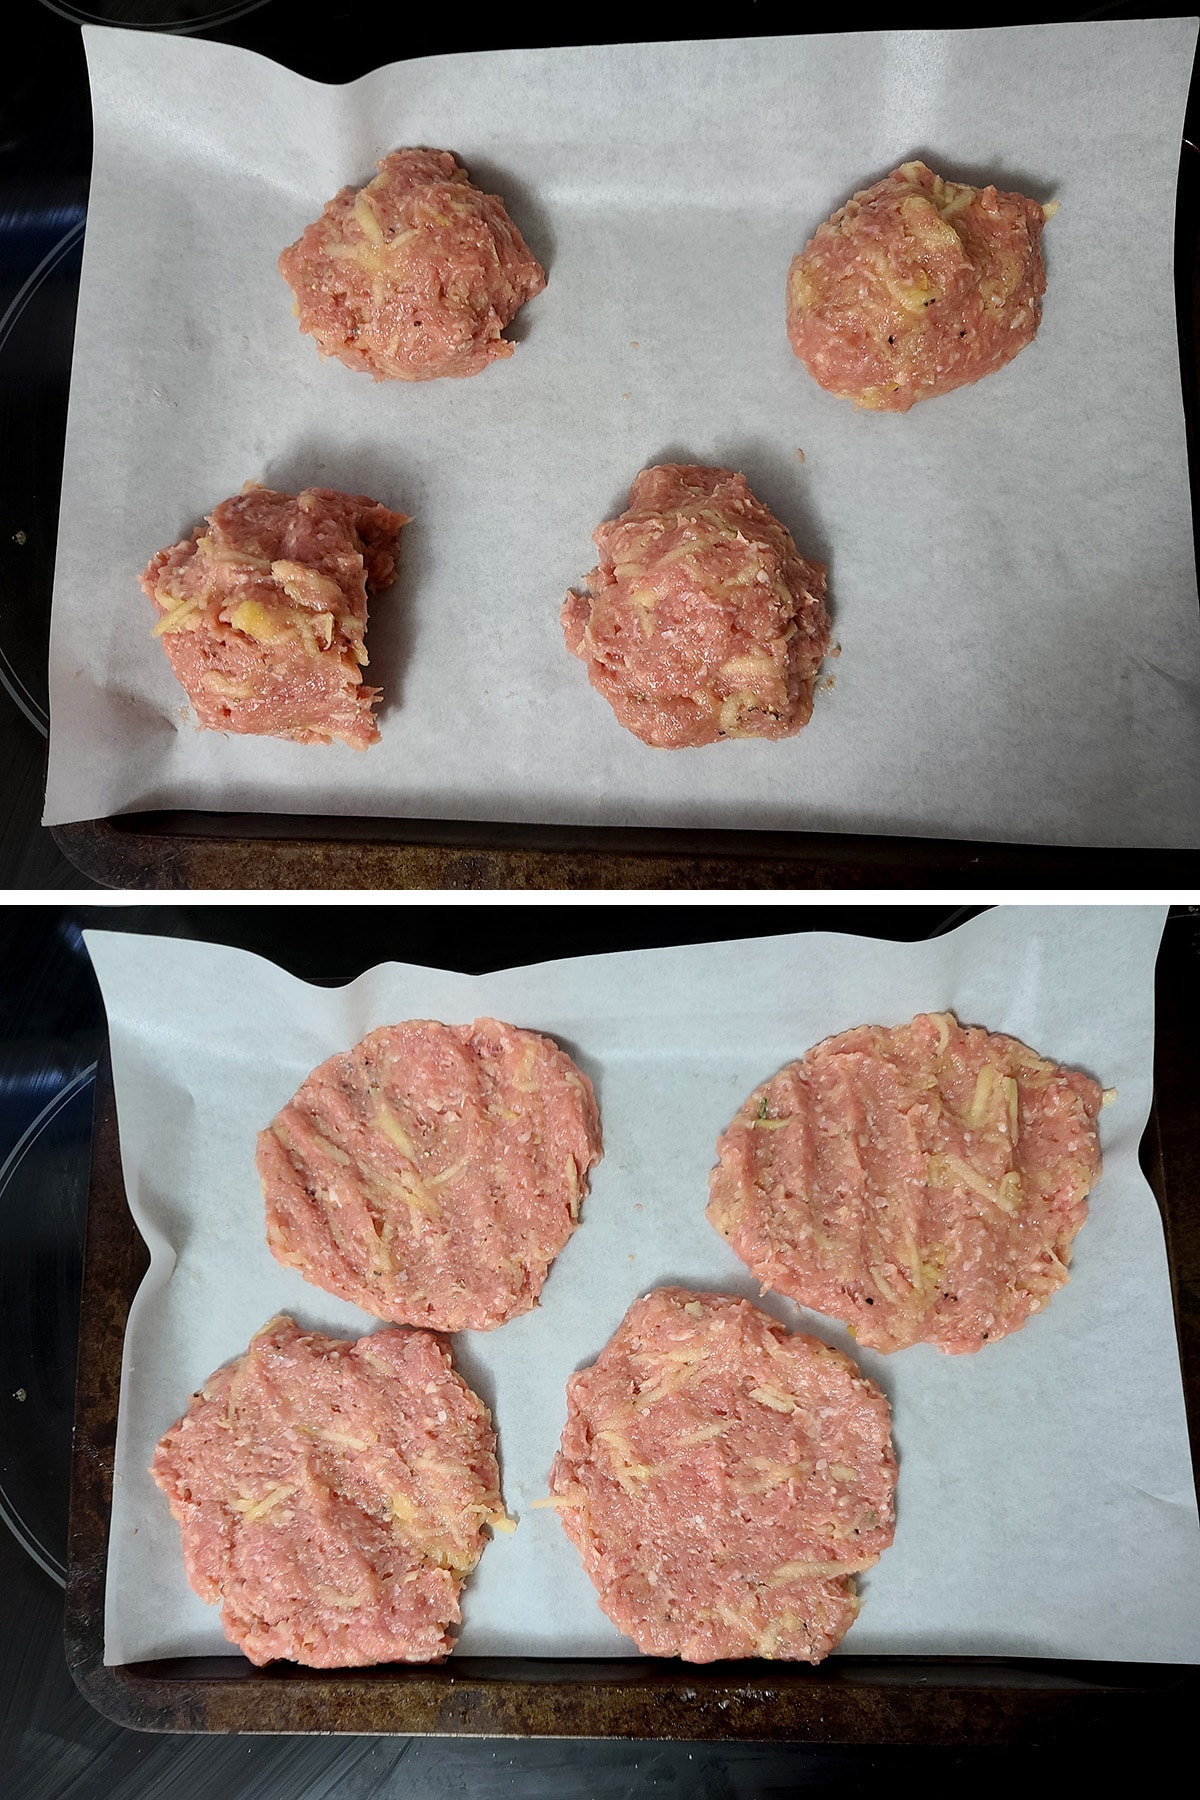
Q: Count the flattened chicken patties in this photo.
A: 4